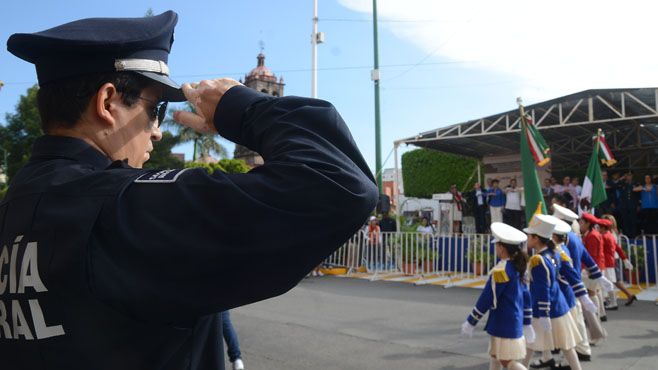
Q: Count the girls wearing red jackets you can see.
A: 2